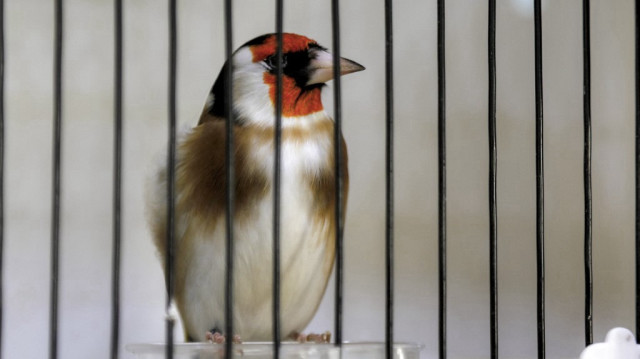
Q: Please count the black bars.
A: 13